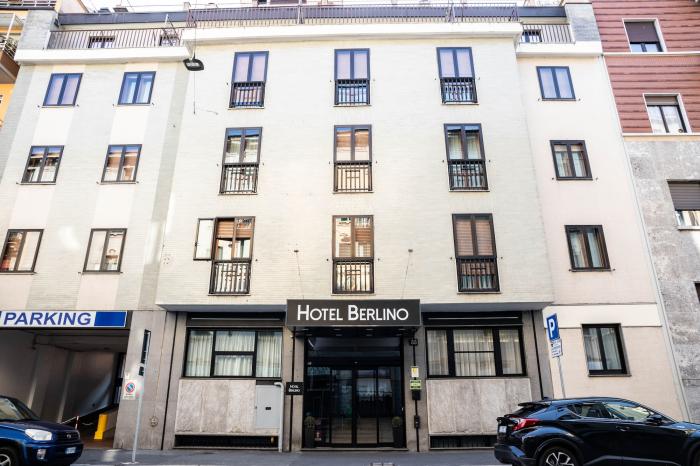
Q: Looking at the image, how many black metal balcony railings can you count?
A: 9